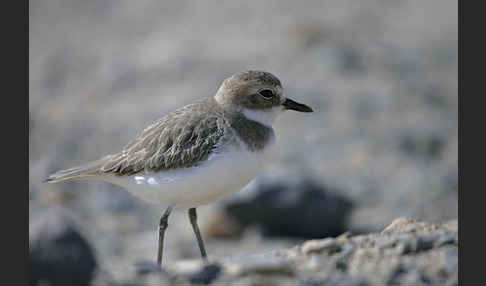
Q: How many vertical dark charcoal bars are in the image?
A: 2